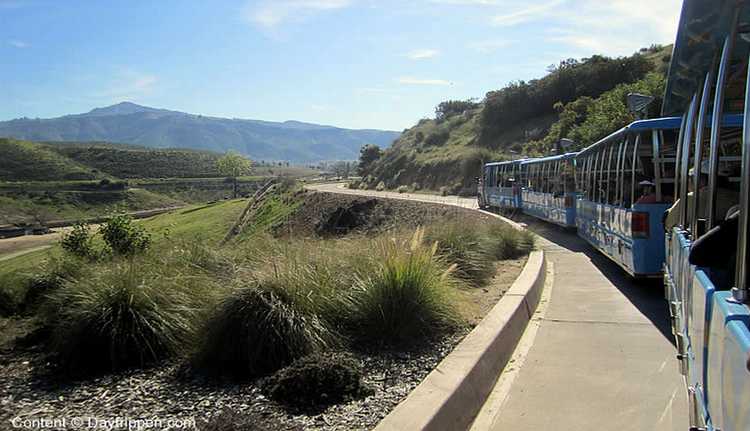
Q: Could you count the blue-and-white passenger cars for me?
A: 4